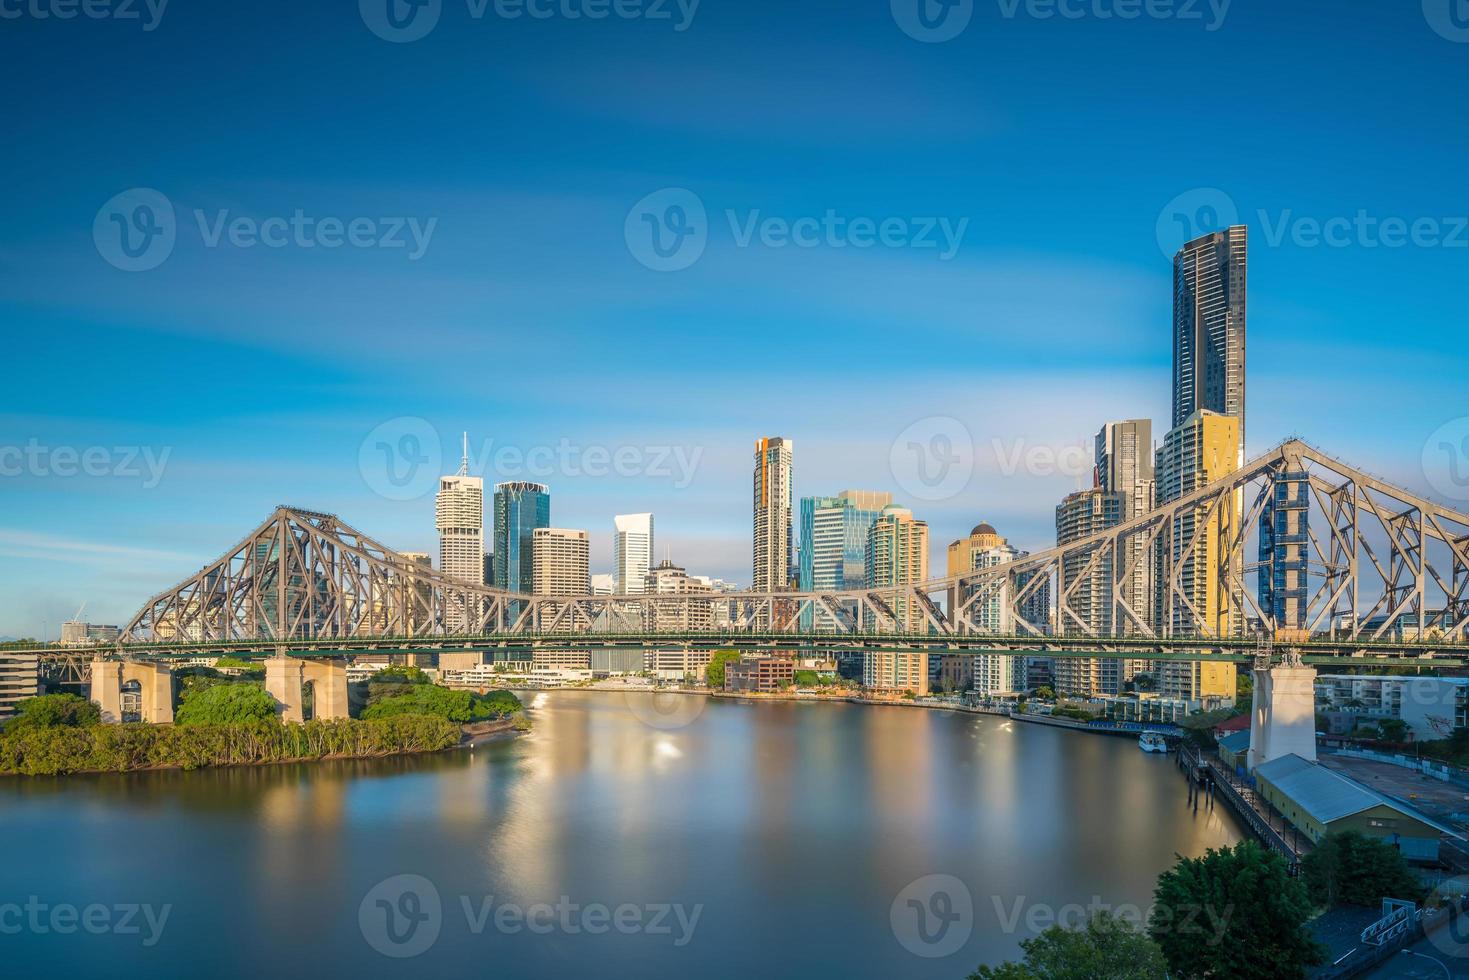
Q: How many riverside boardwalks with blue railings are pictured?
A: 1